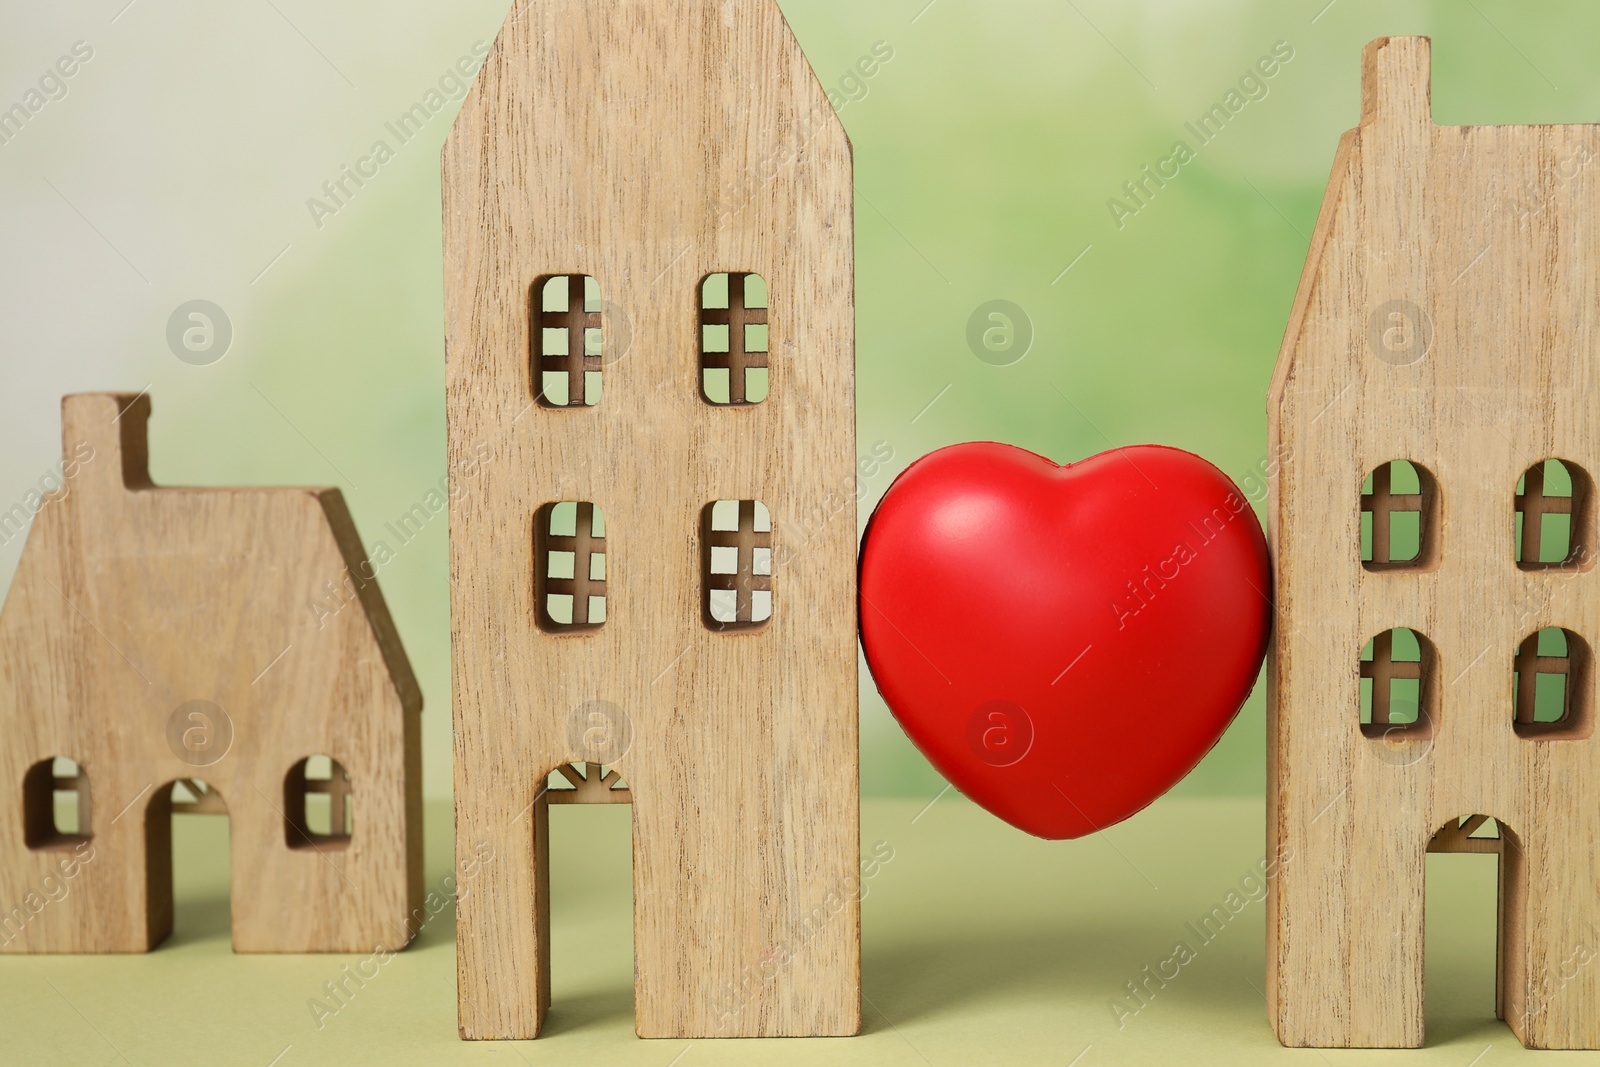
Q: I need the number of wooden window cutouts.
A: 10